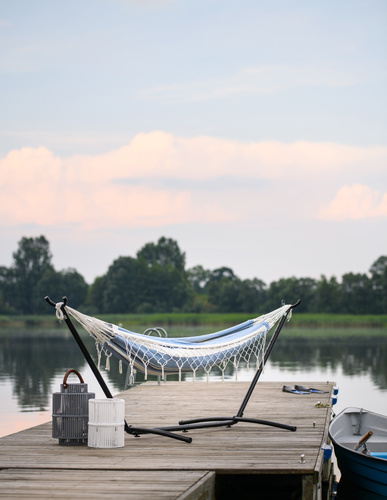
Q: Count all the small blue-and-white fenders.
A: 3